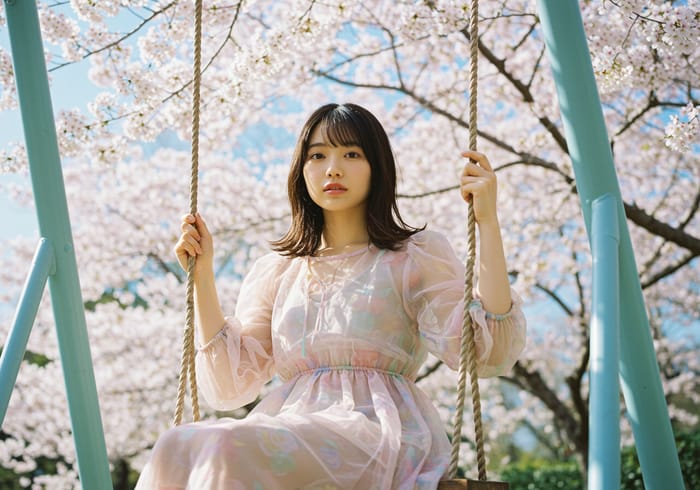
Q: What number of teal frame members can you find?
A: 4